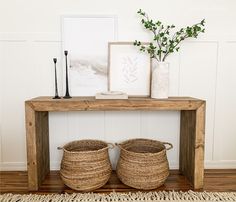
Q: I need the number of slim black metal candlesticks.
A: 2